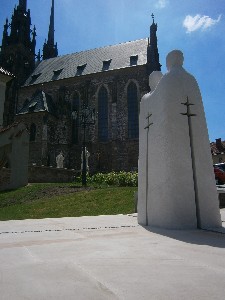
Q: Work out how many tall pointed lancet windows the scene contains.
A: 3